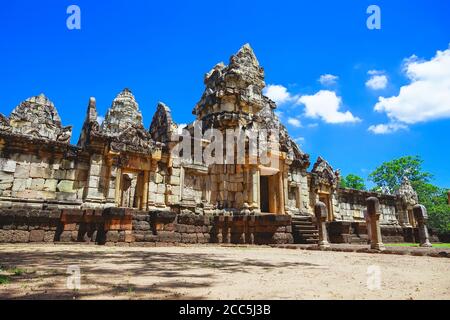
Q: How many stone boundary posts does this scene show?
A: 3